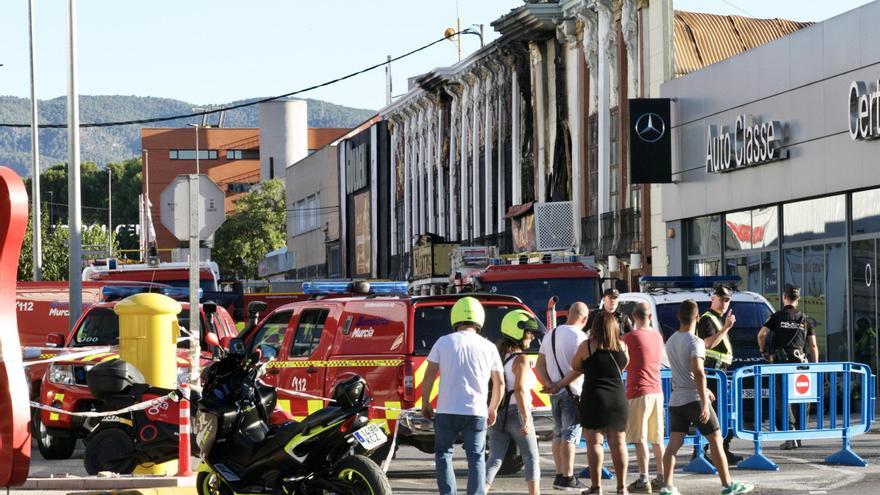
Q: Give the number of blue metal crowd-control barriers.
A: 2